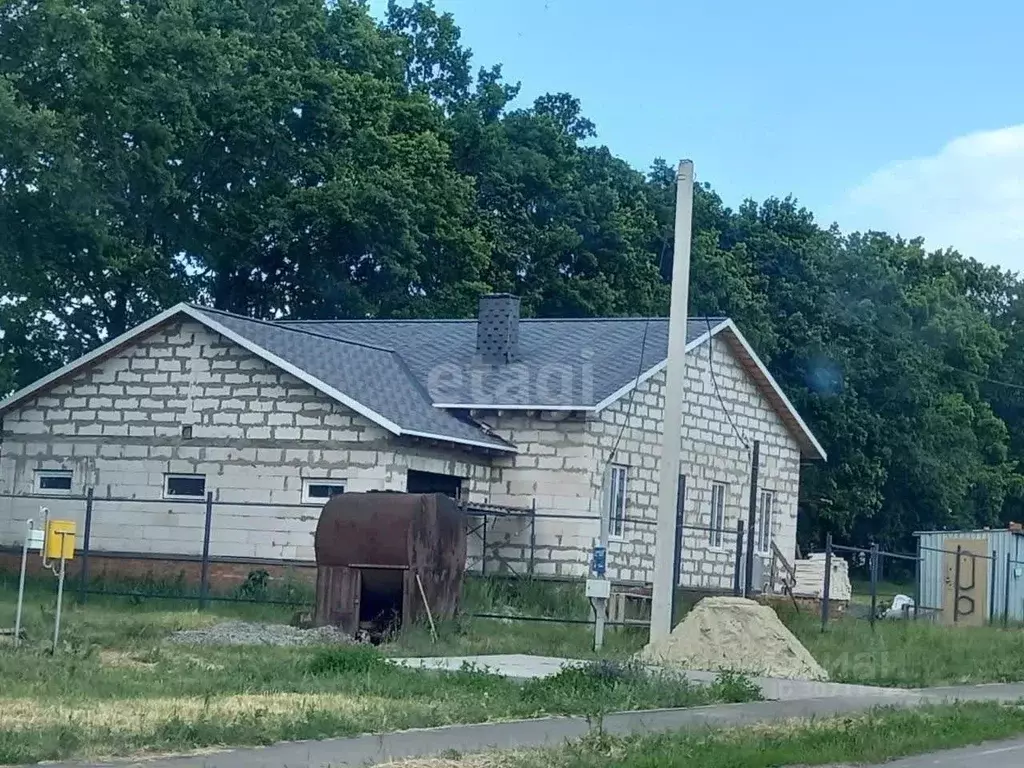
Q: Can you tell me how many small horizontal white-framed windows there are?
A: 3